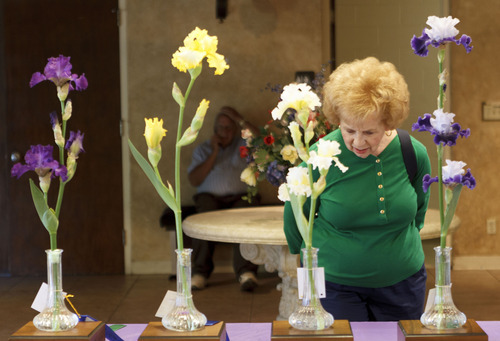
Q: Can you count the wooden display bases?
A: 4